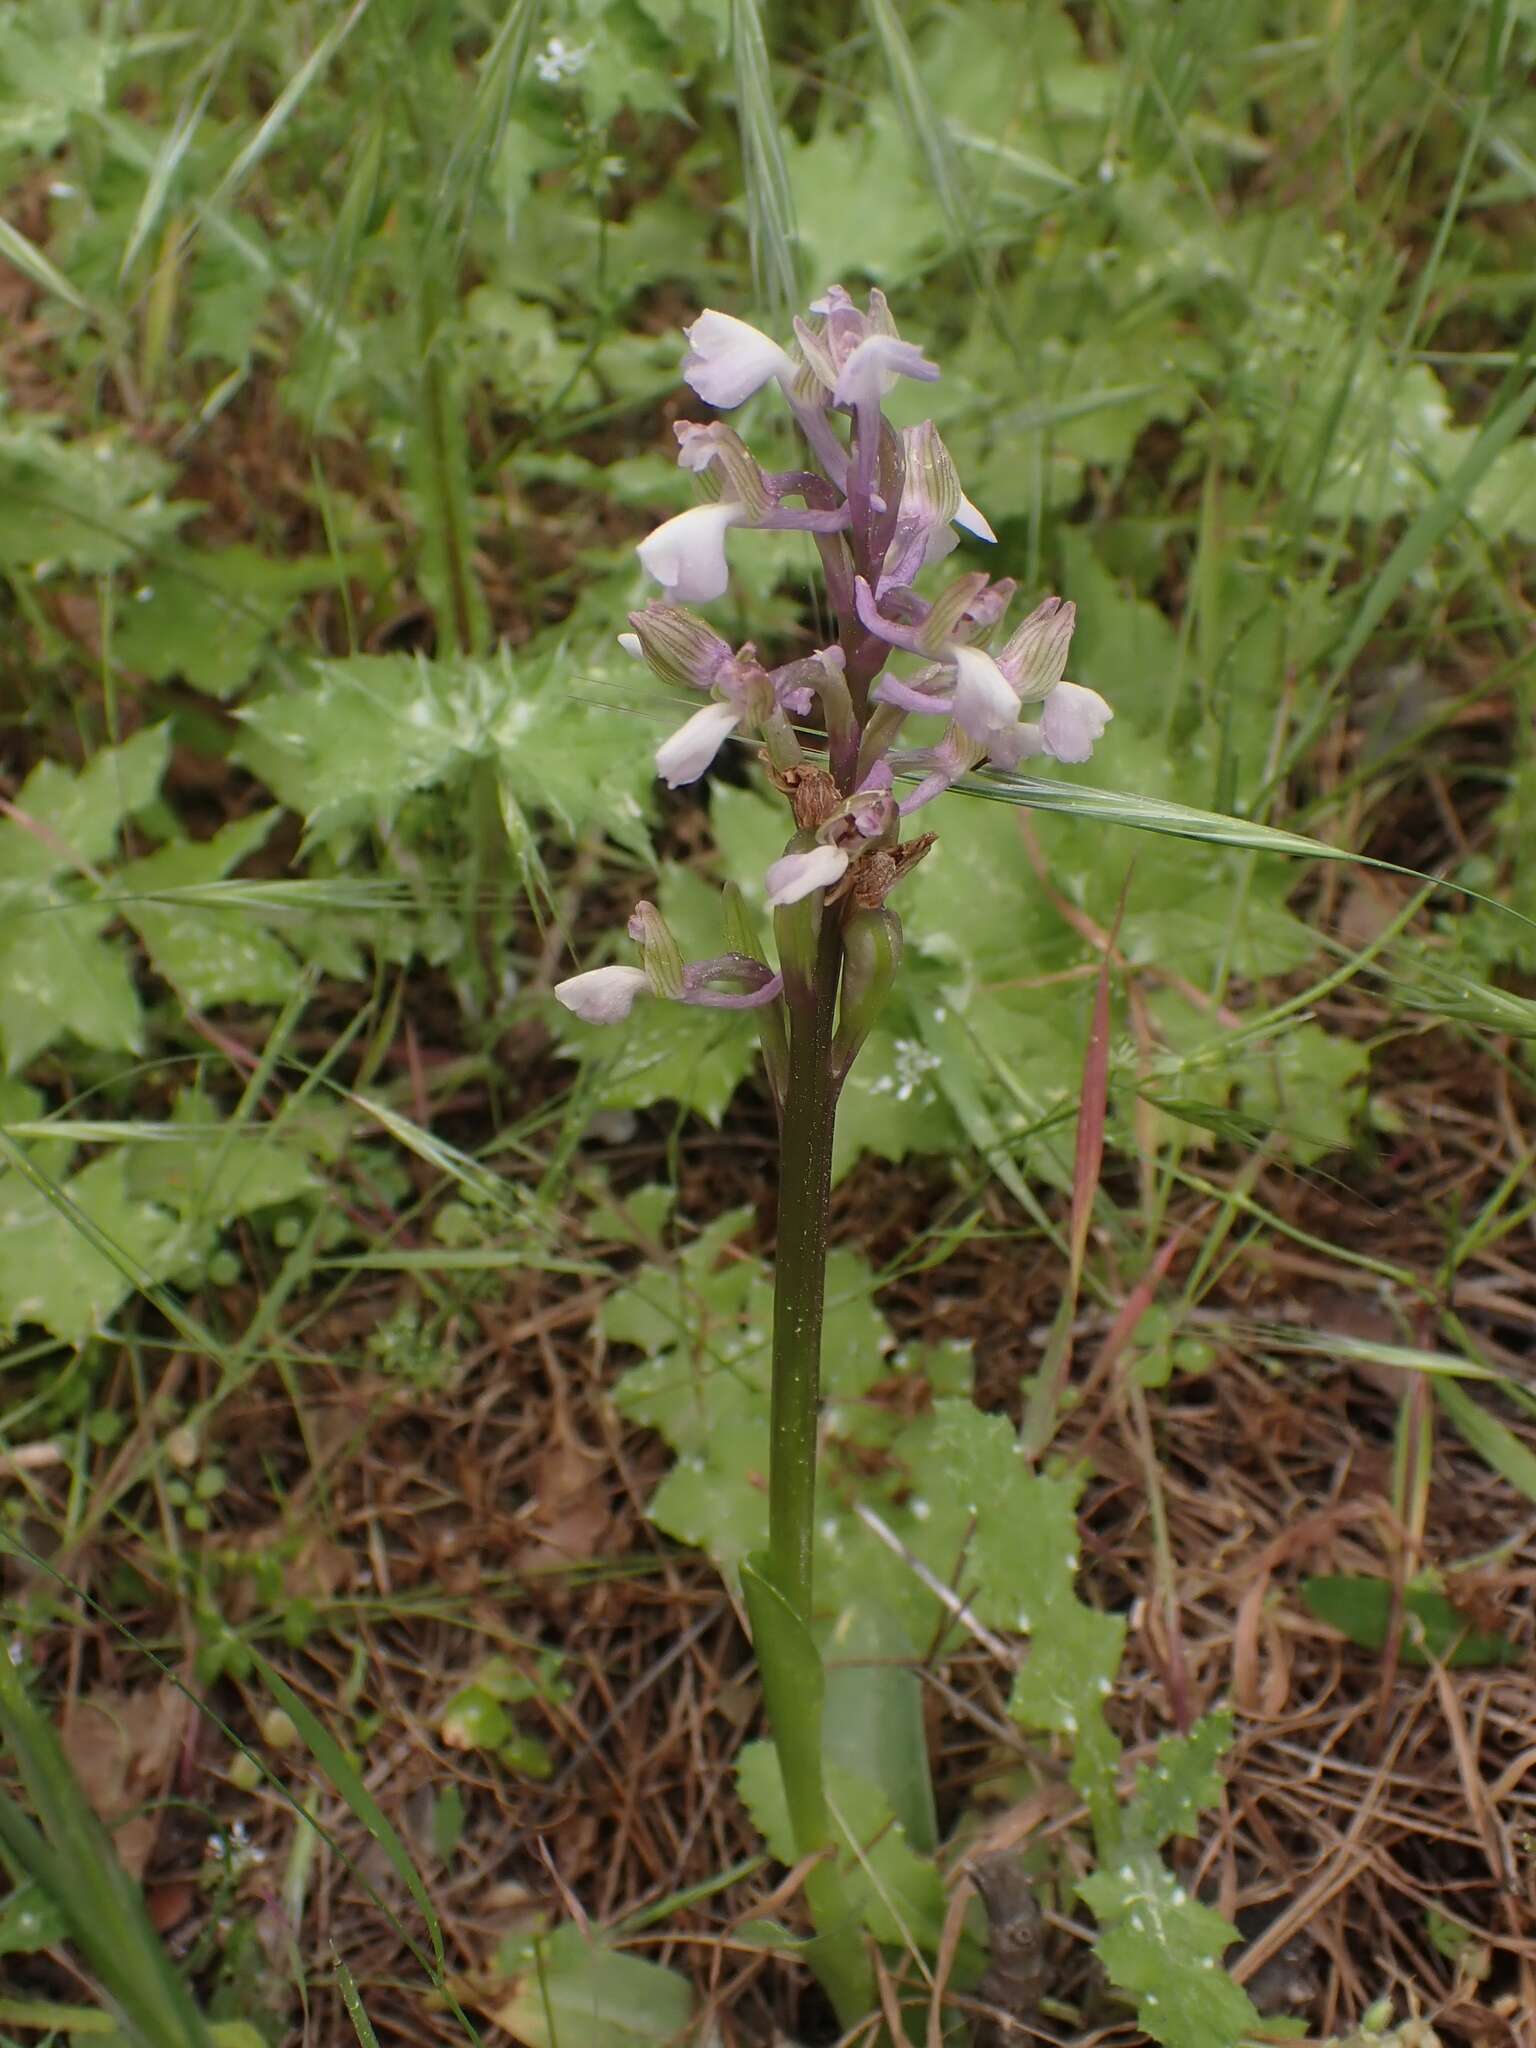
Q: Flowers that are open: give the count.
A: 11